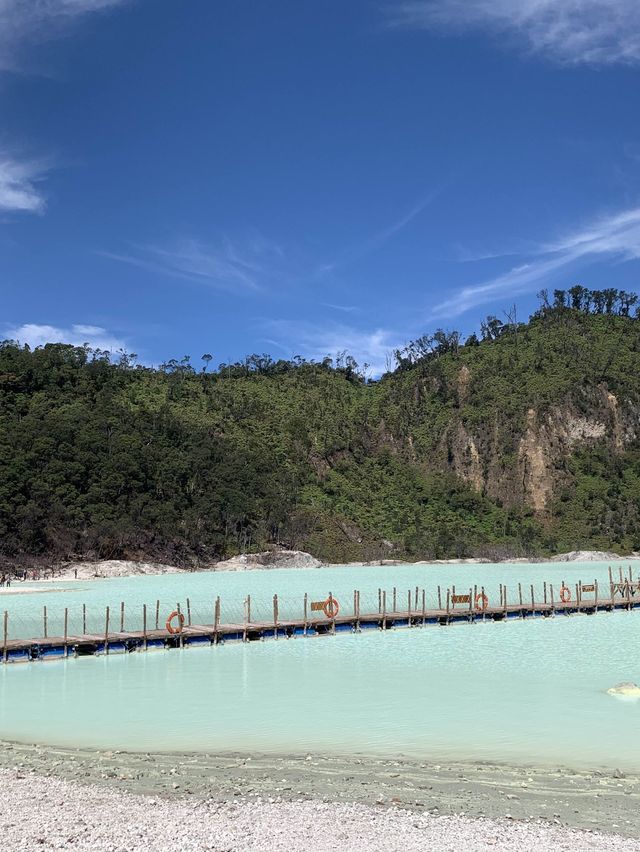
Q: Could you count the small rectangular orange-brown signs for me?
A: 3